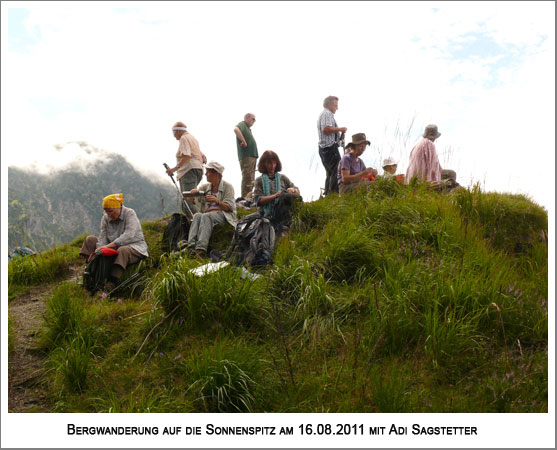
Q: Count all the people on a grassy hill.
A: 9